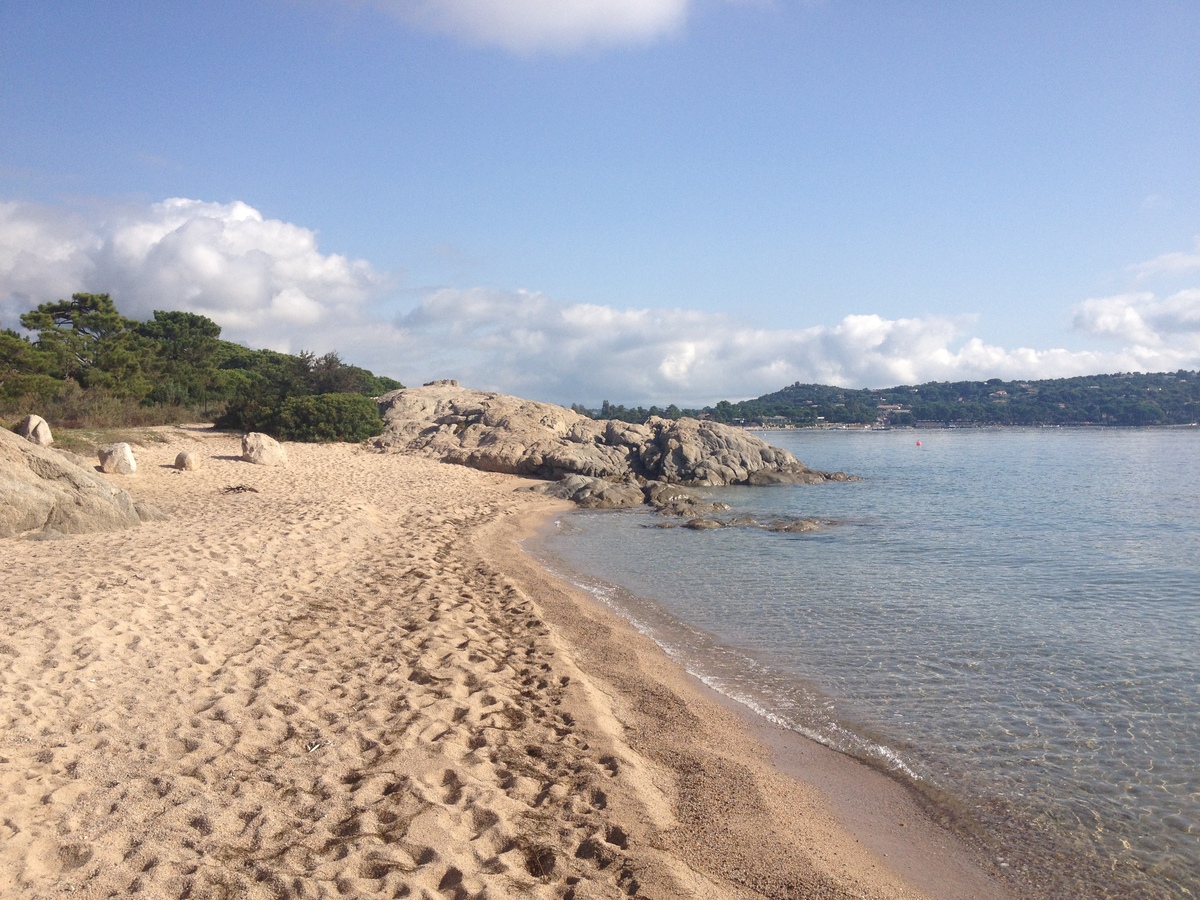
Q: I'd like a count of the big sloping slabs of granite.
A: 2